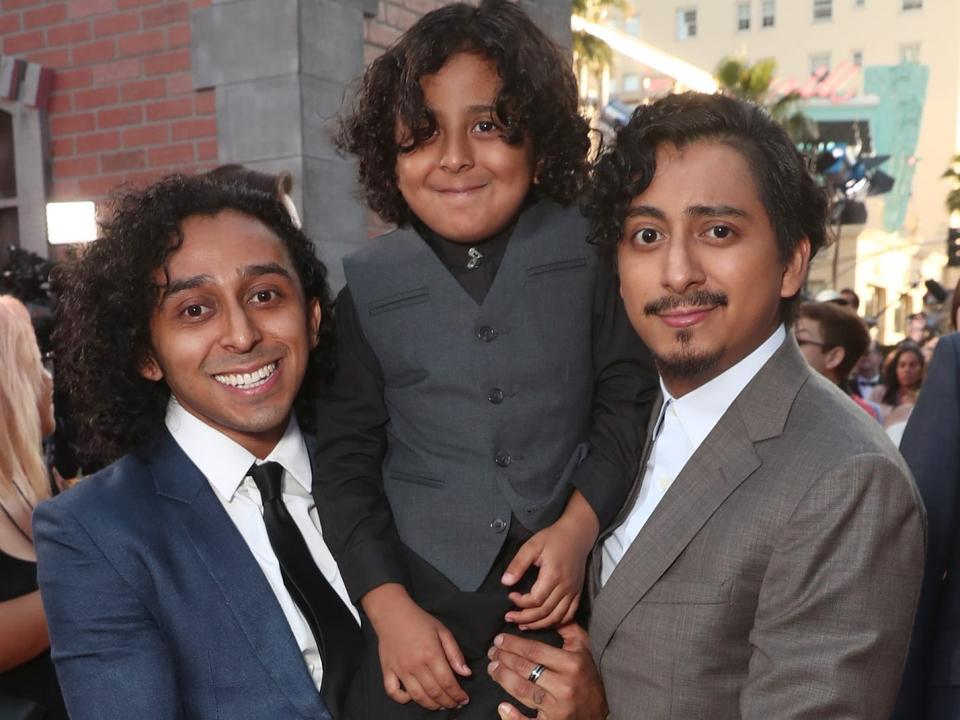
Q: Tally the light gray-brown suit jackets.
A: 1